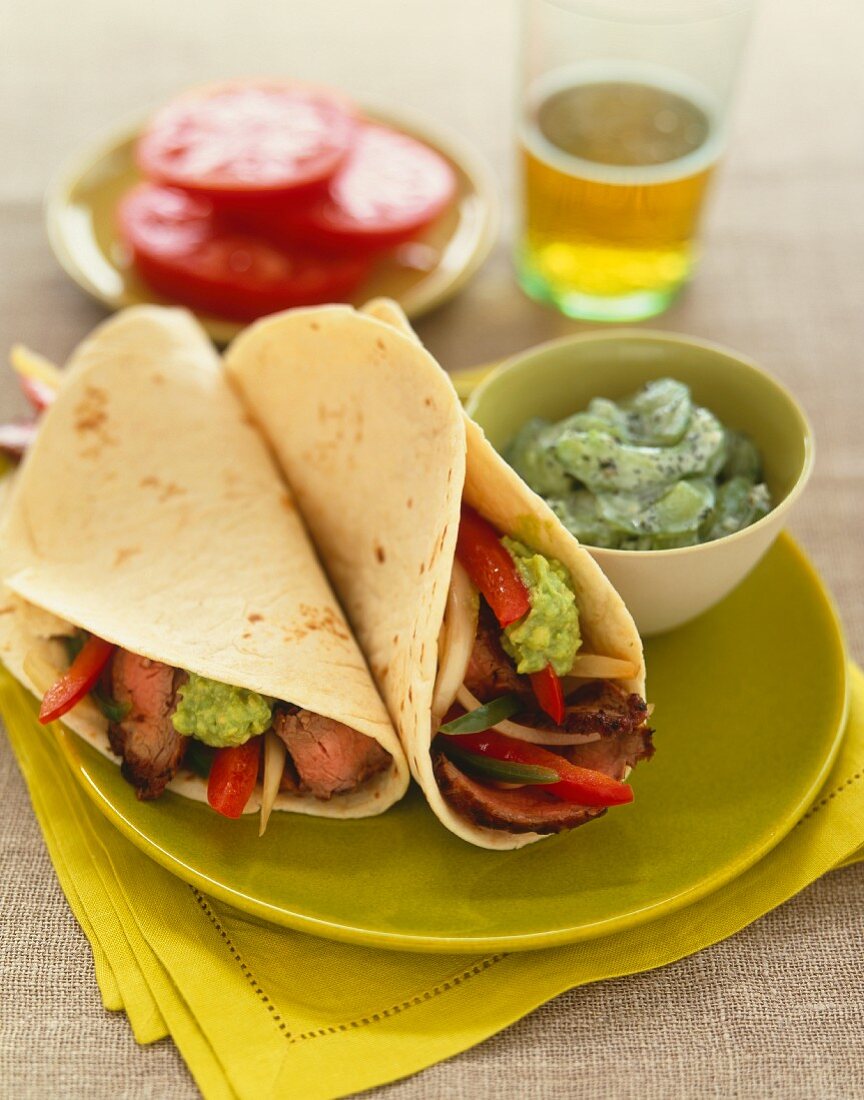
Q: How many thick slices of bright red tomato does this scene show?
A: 3